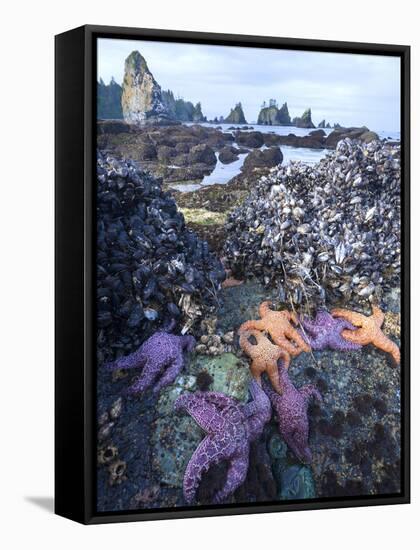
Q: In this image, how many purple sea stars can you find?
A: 4